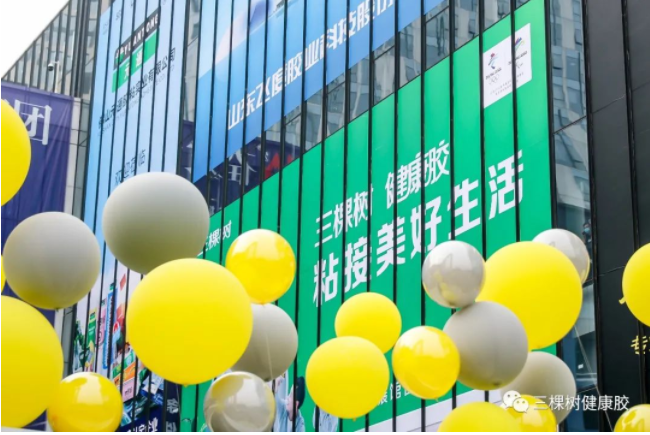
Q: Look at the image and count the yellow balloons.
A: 14